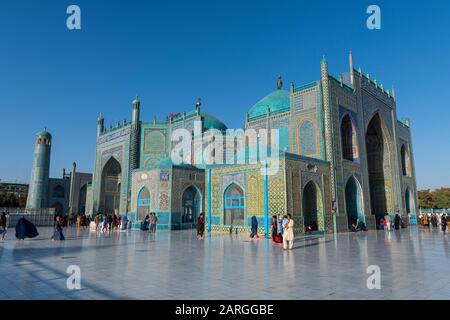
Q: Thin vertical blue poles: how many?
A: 2